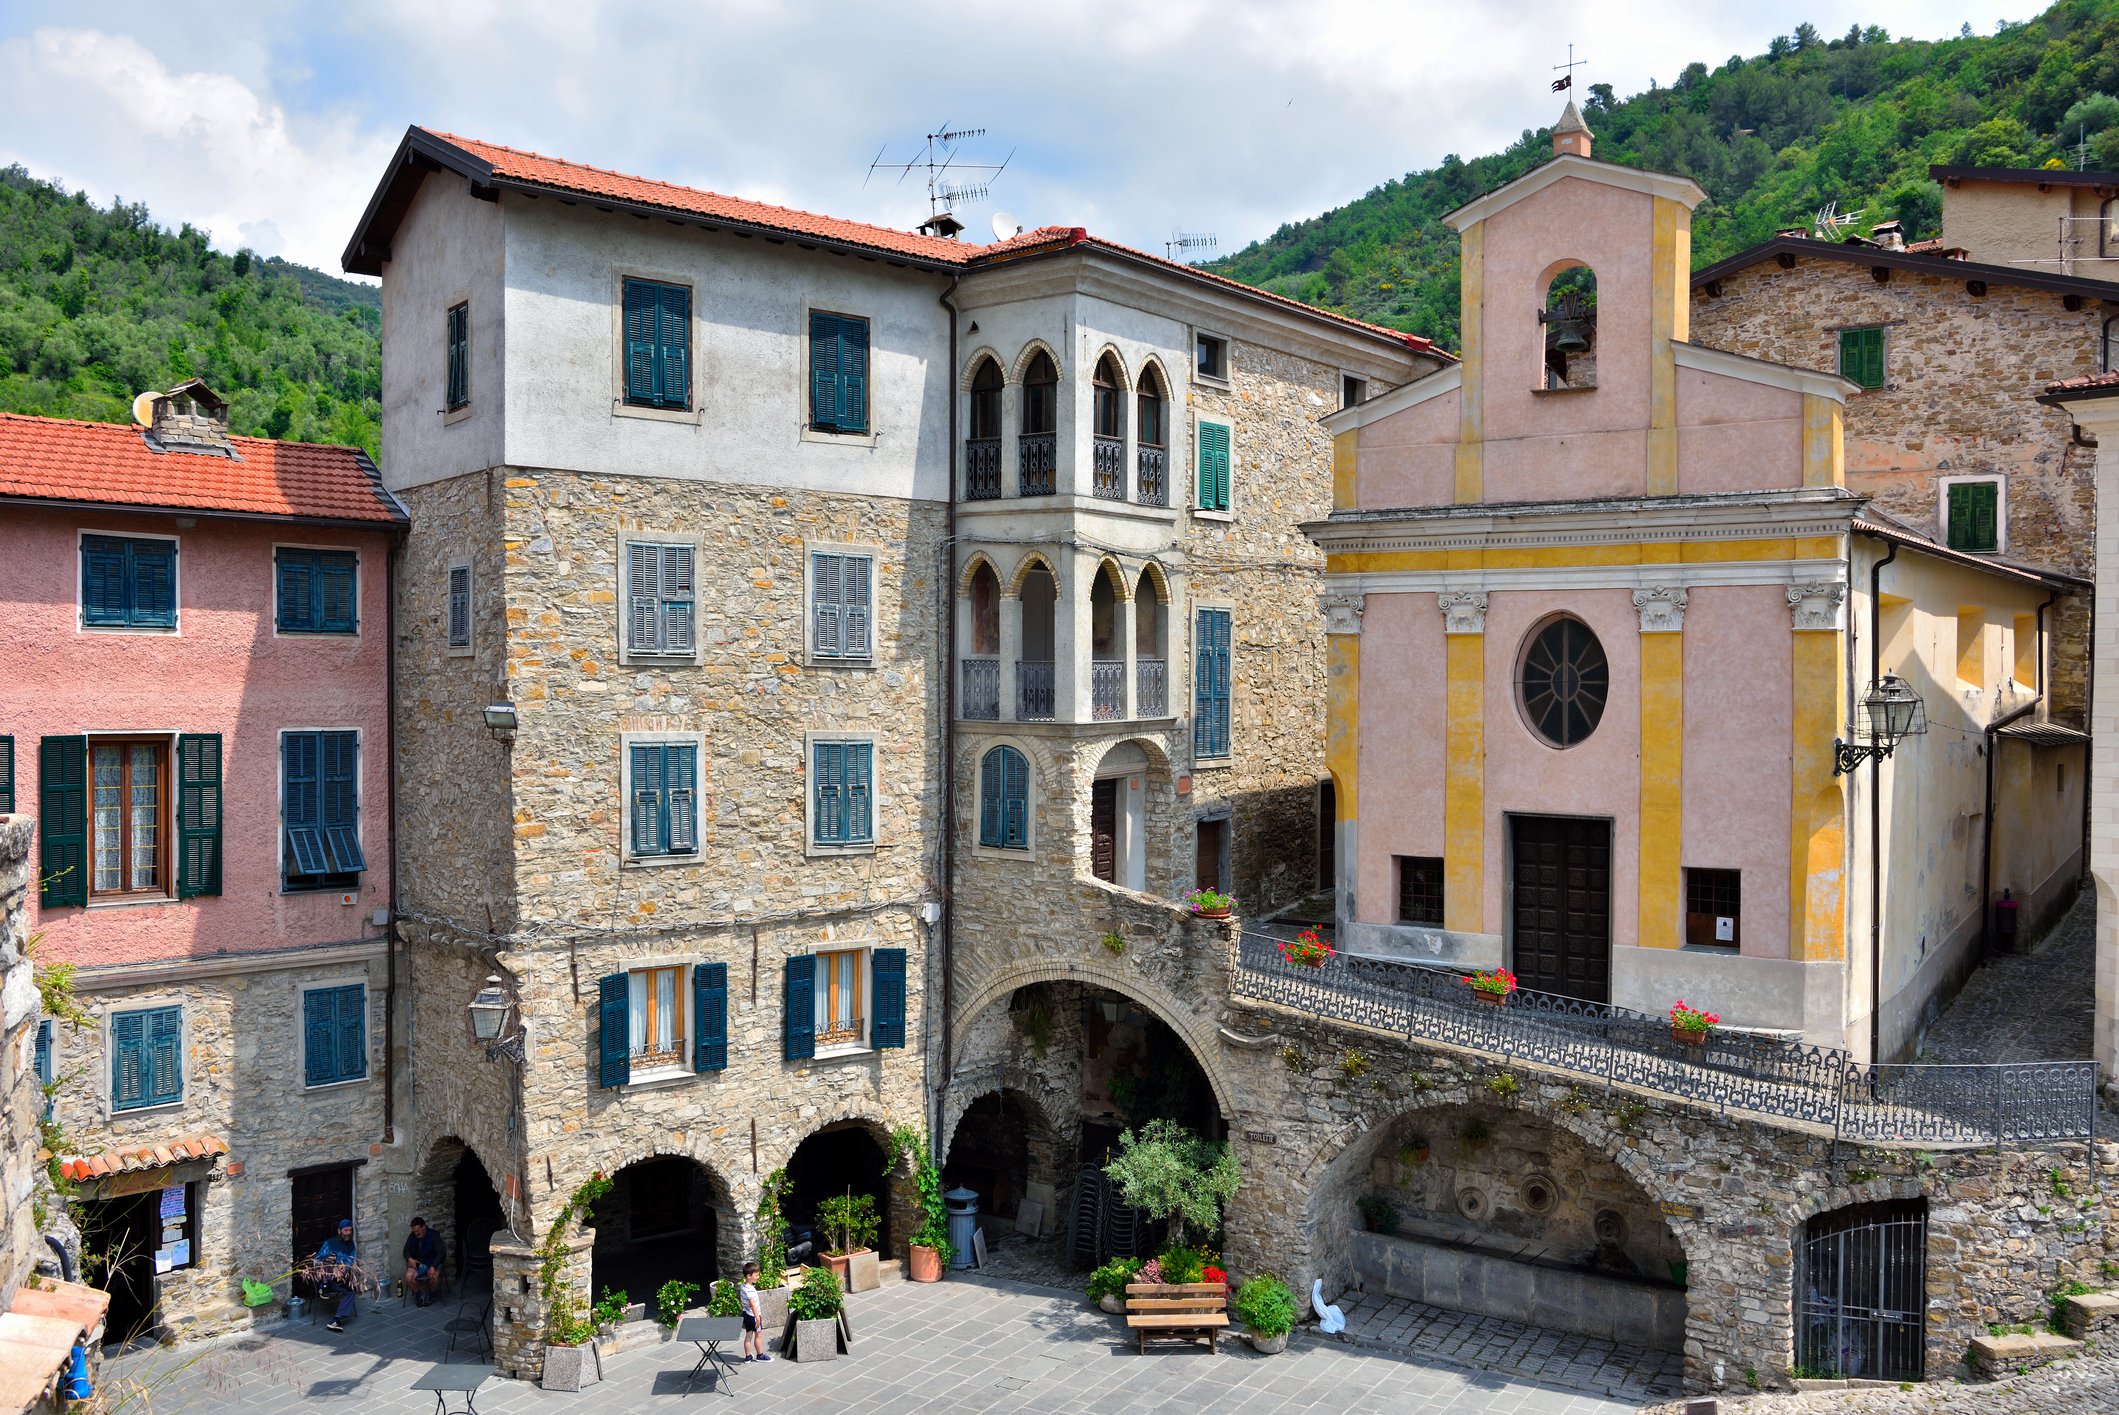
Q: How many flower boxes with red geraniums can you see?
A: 3